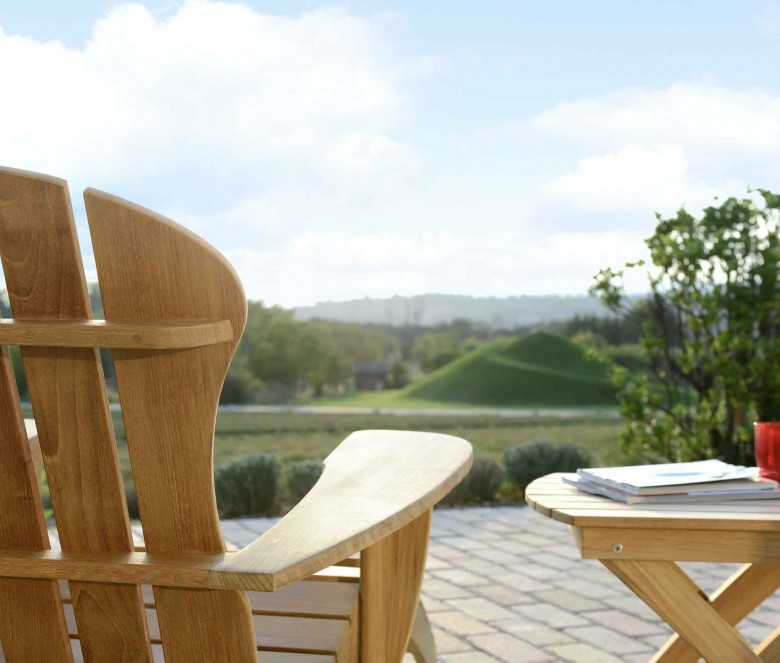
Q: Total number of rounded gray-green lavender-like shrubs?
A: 4